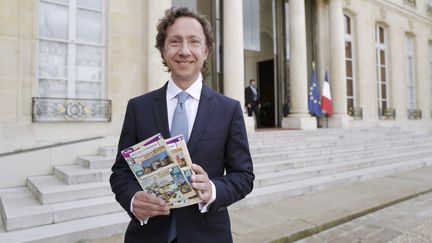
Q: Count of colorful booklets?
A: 2